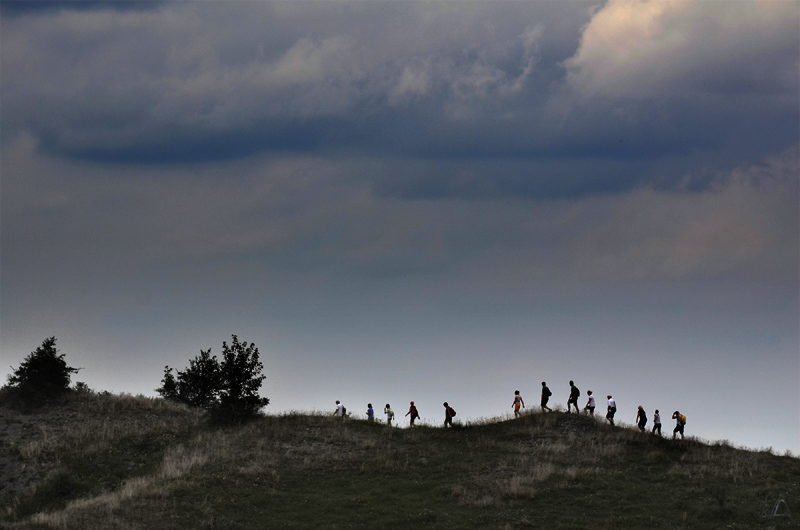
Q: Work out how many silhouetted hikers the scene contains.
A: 13